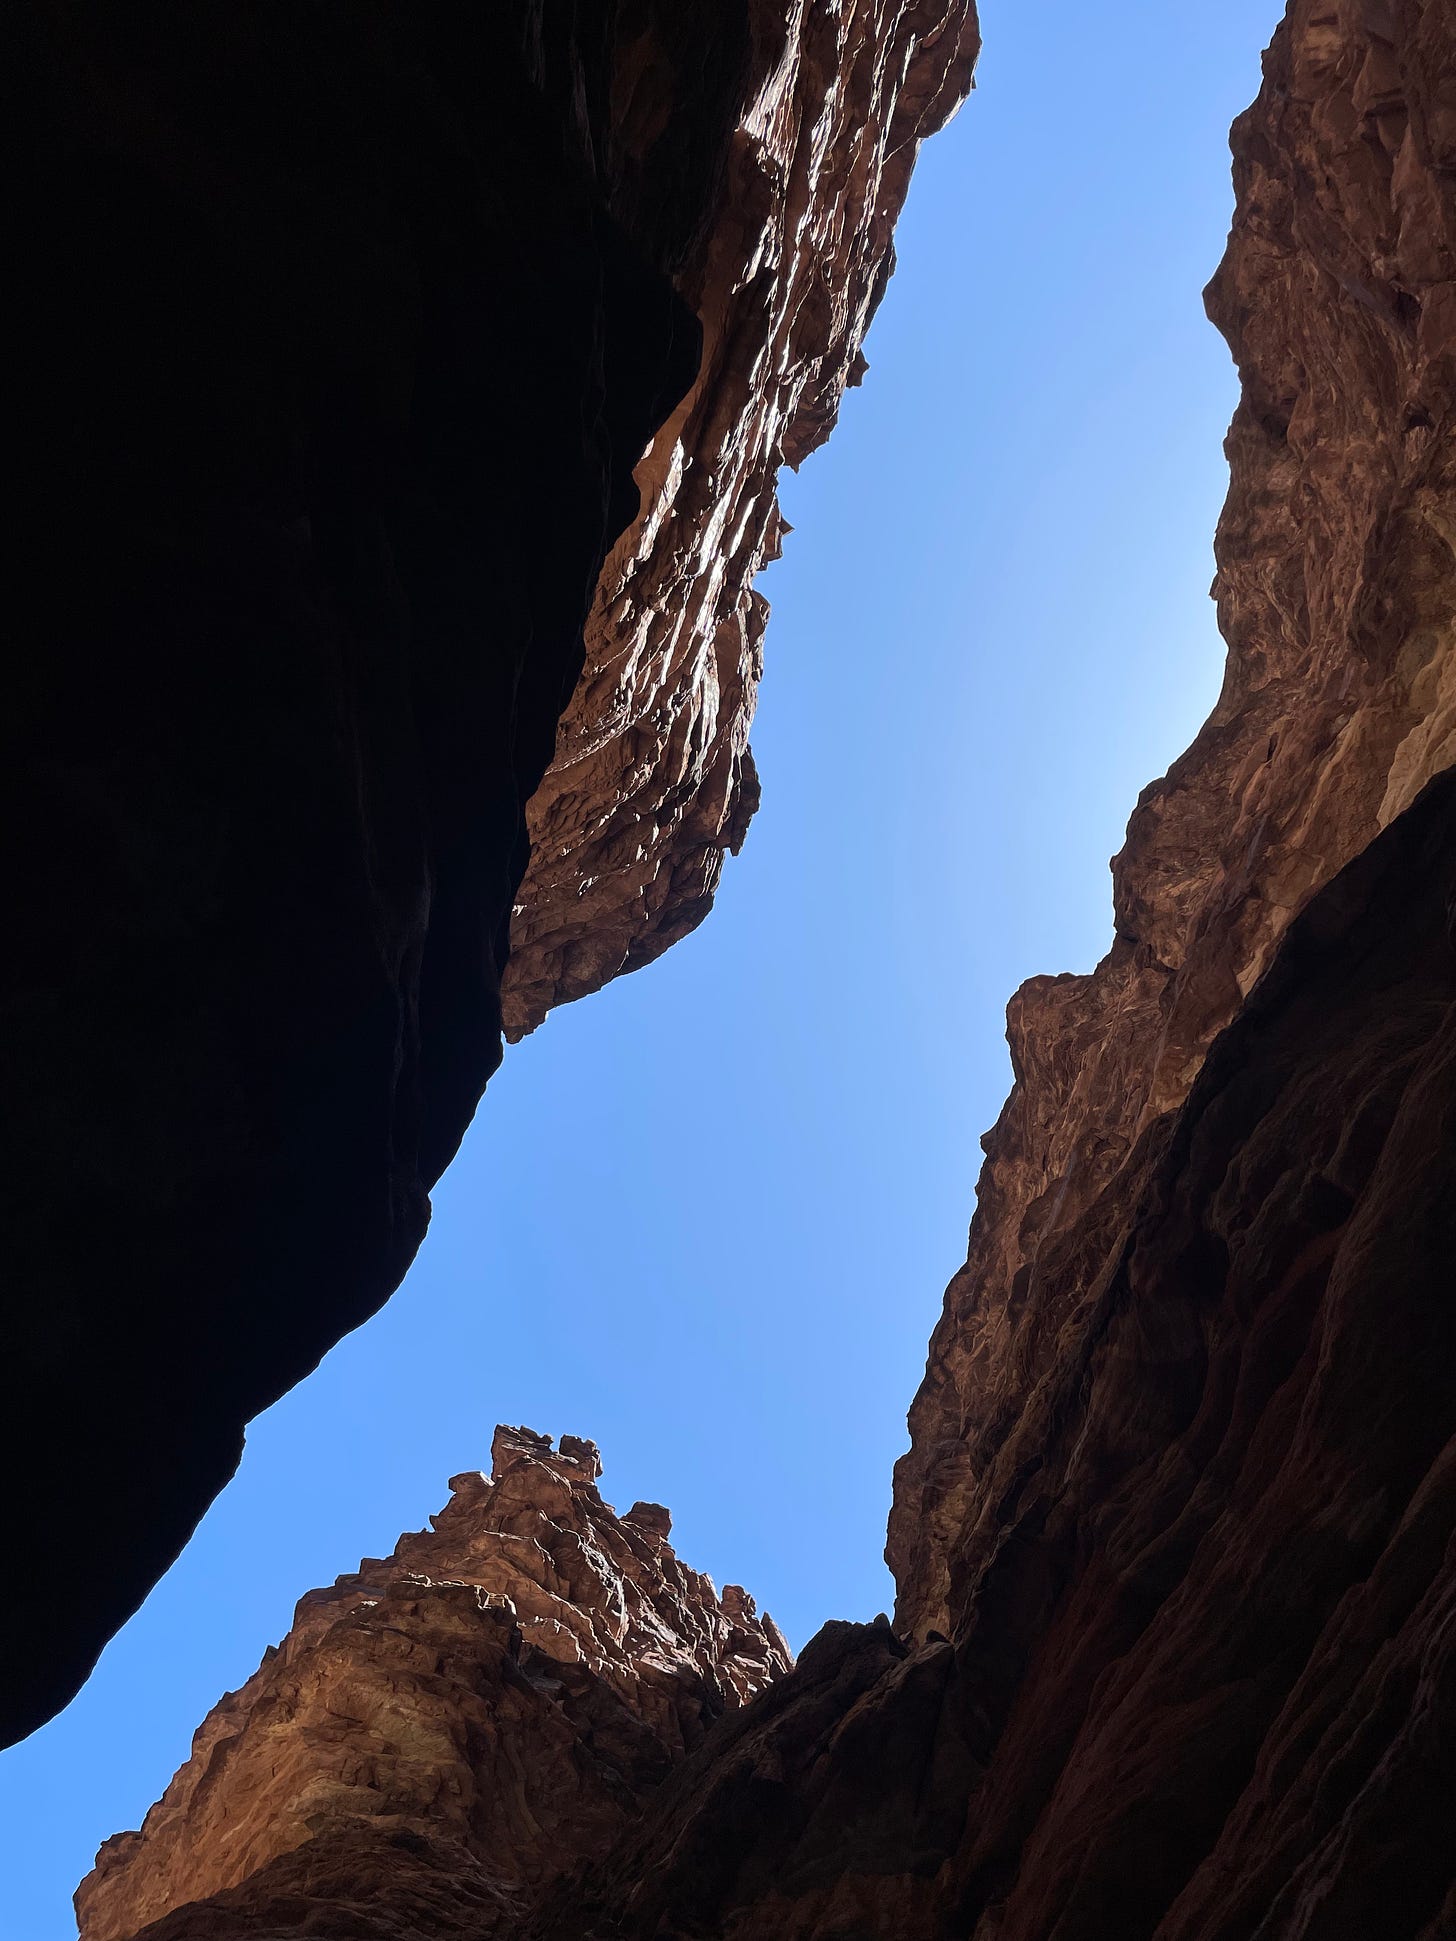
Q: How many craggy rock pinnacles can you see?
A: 1